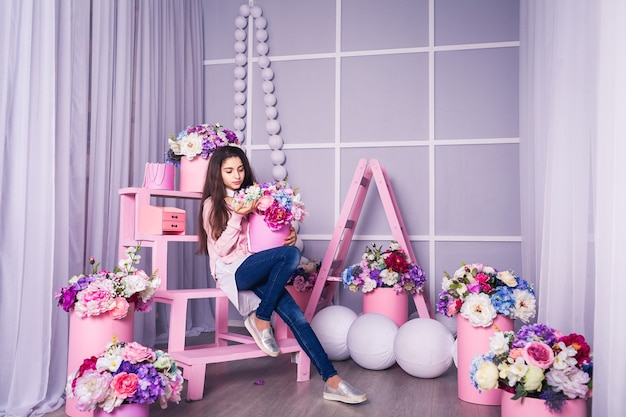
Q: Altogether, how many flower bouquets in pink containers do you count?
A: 8